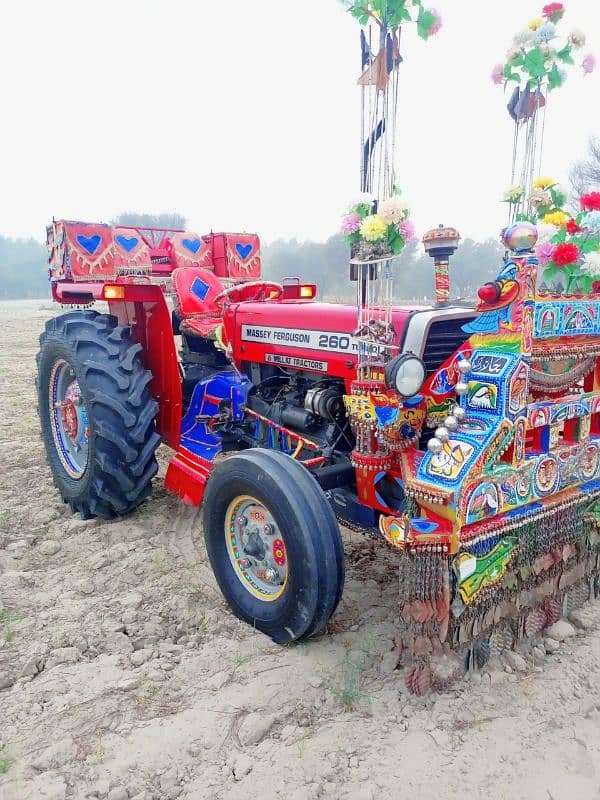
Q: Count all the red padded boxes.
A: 4